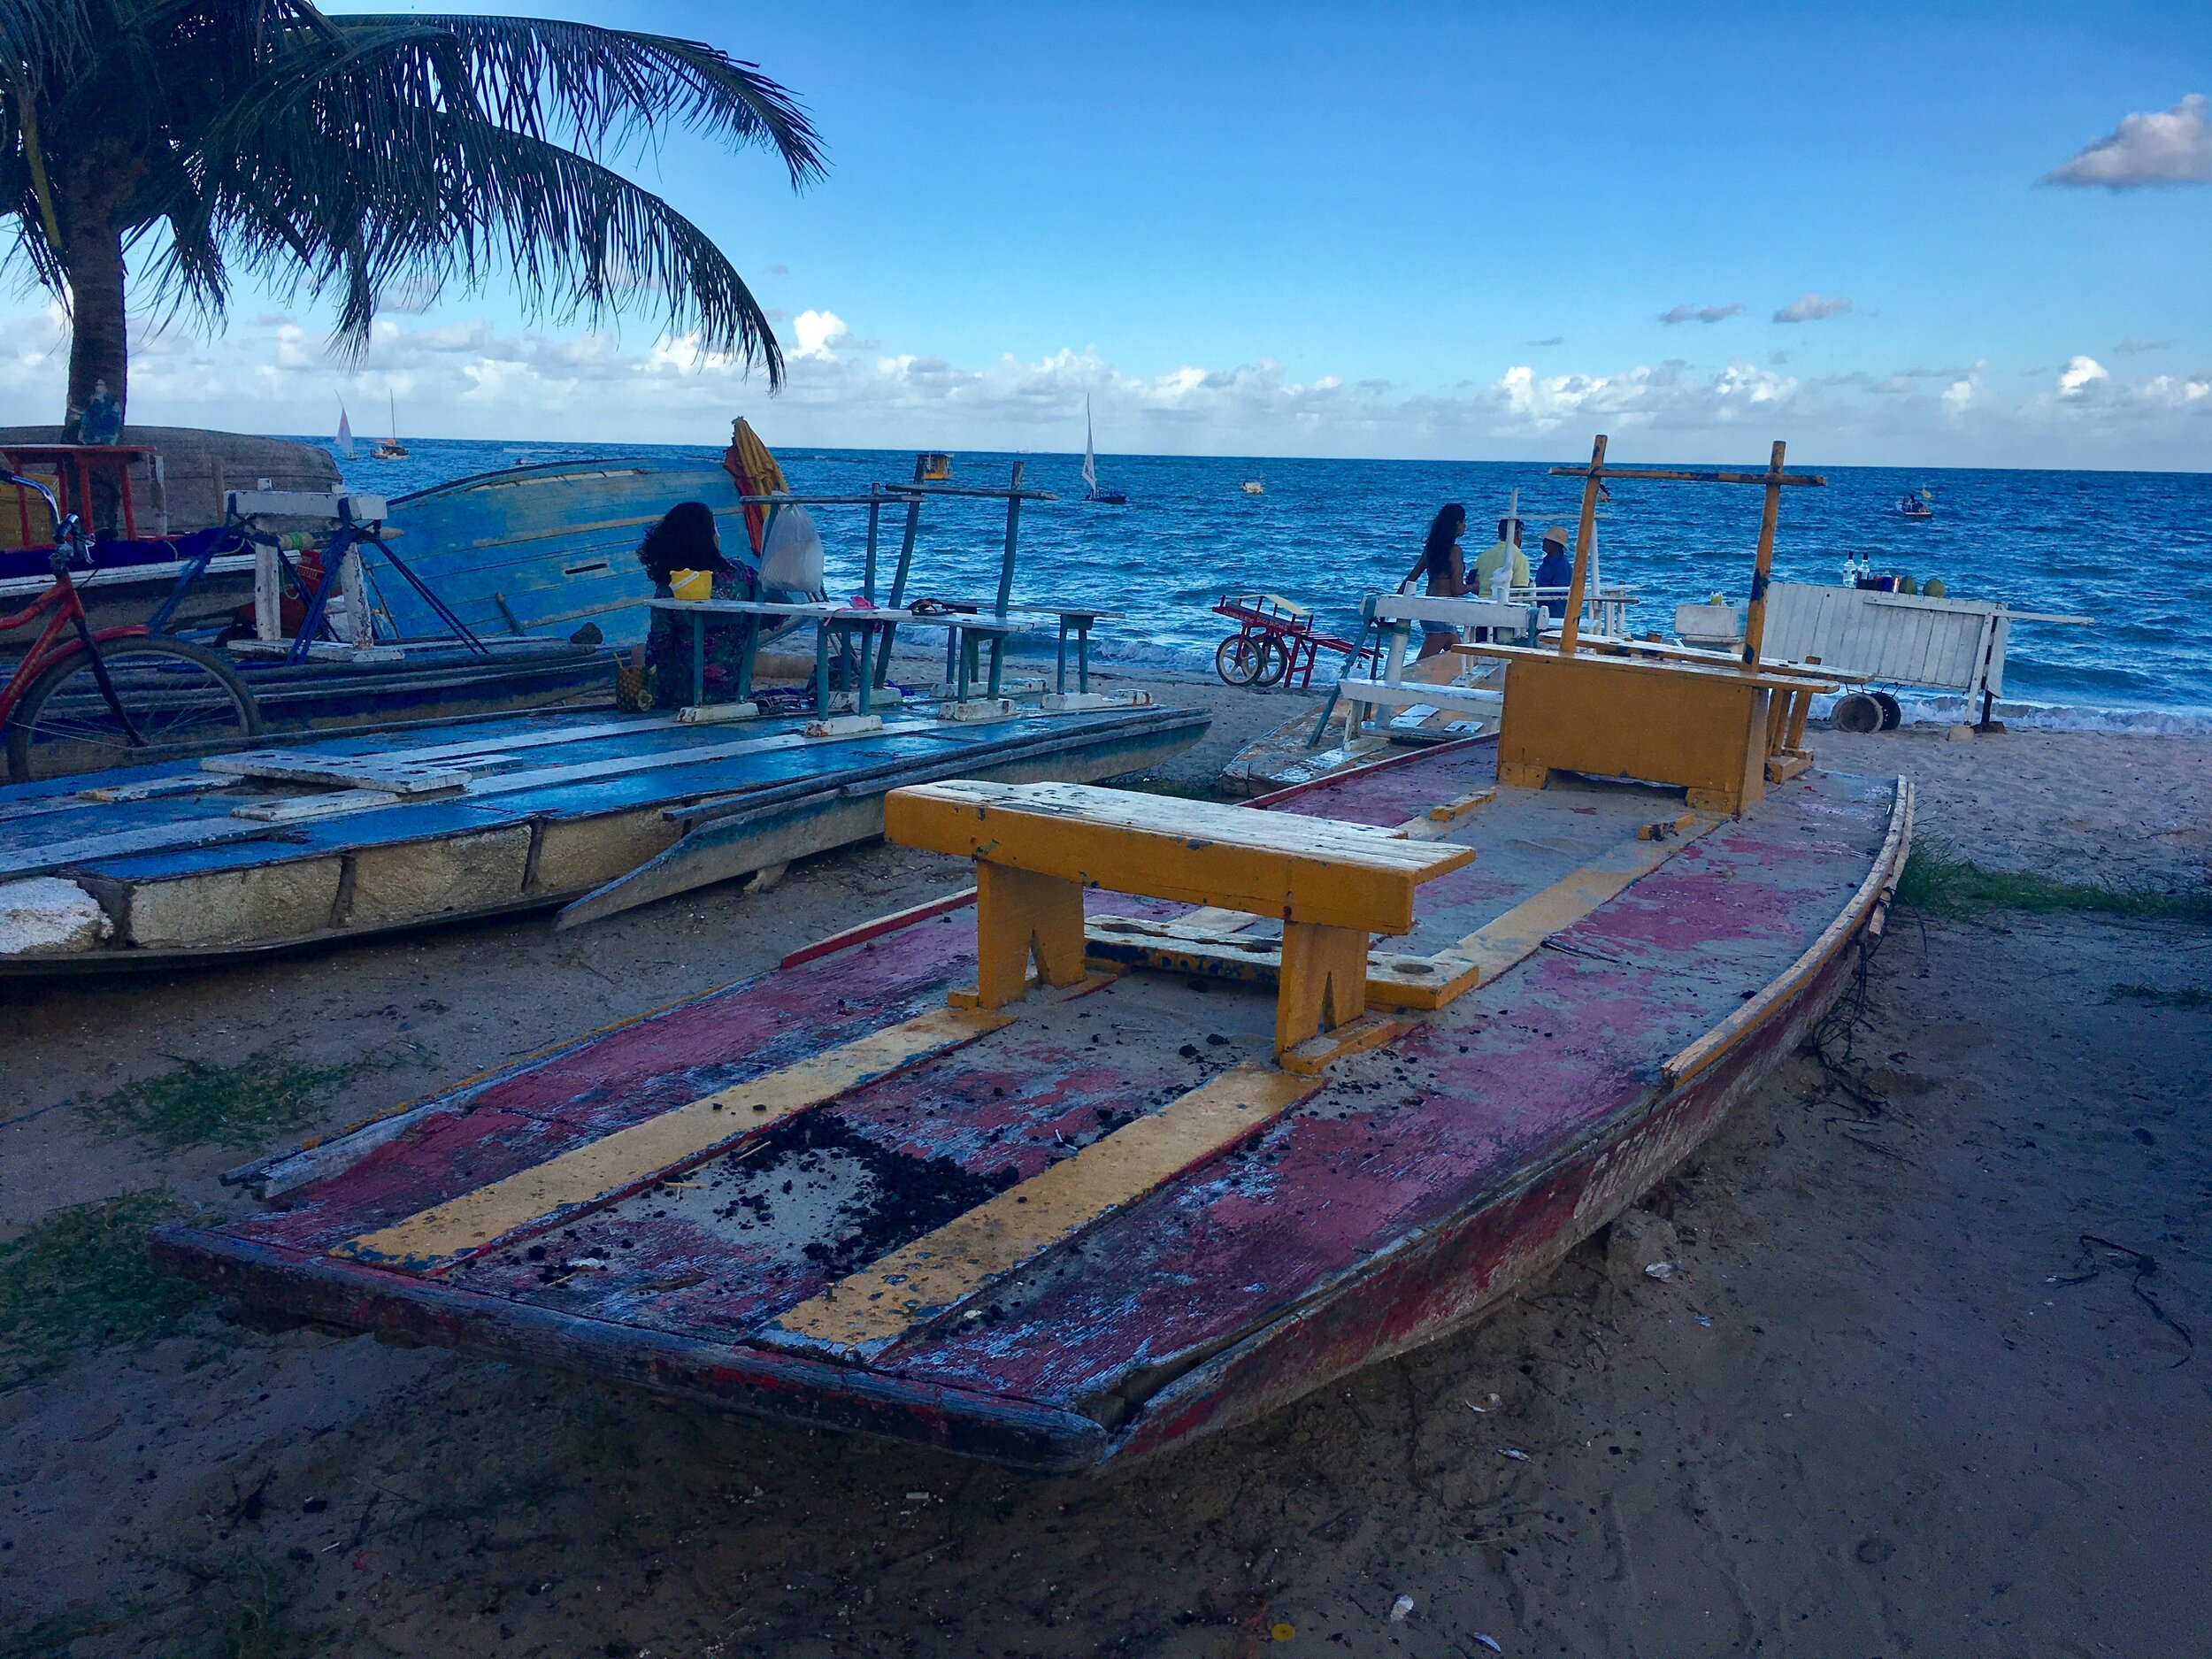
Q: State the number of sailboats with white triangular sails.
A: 2